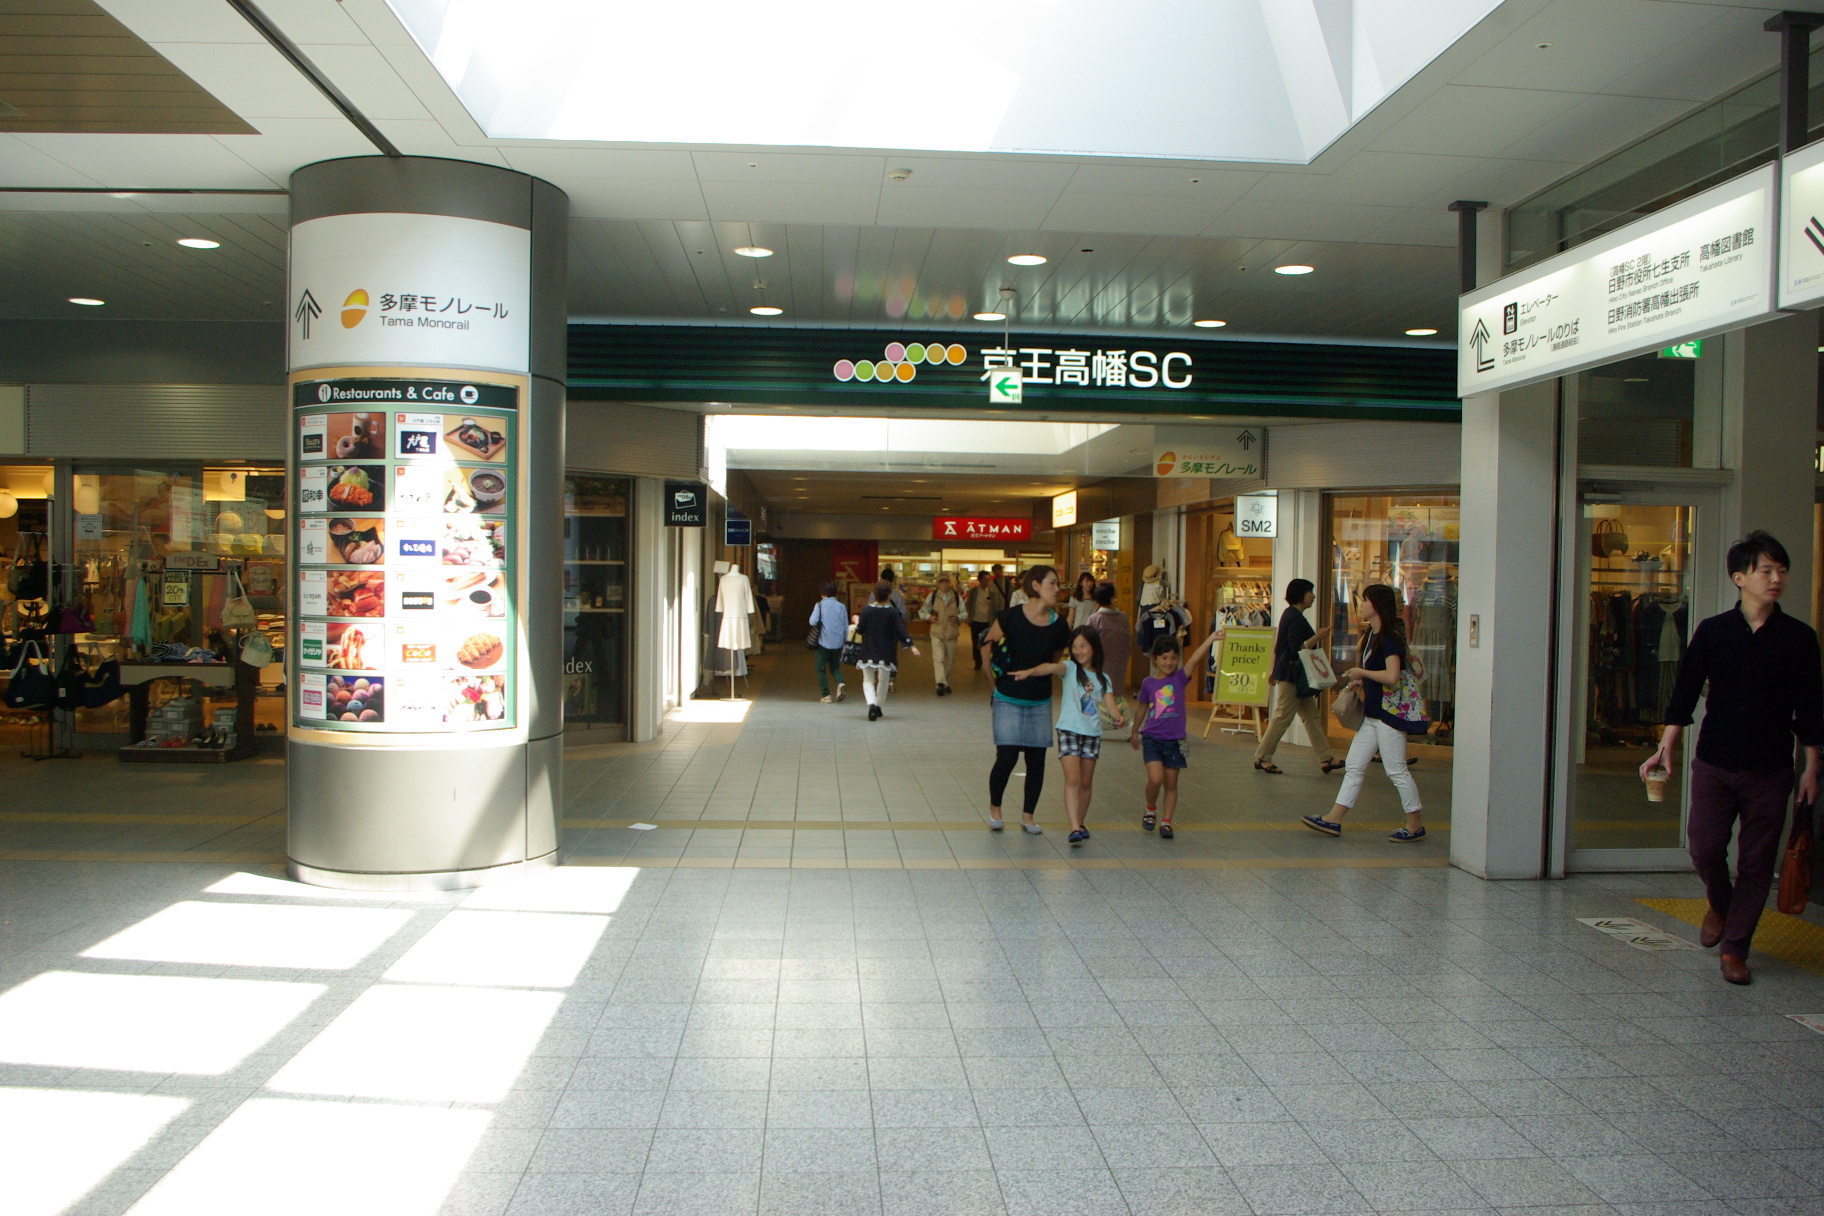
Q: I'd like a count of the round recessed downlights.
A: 9